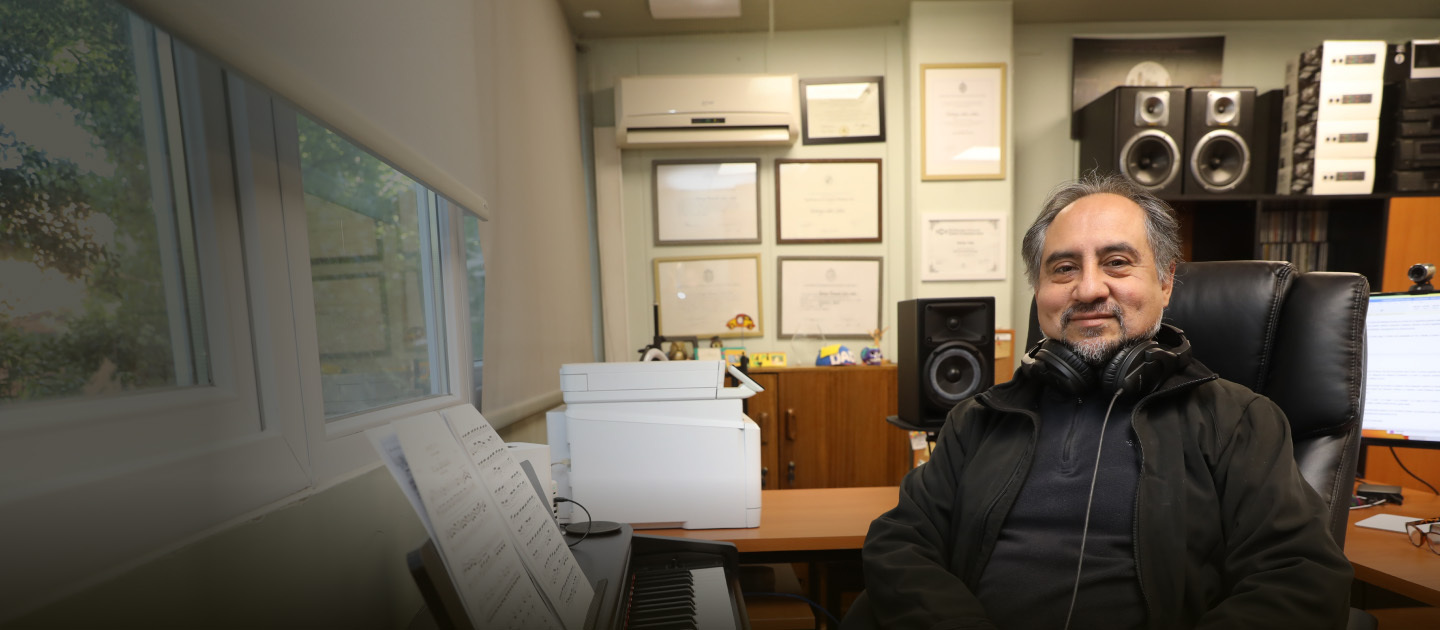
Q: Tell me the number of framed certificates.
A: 7